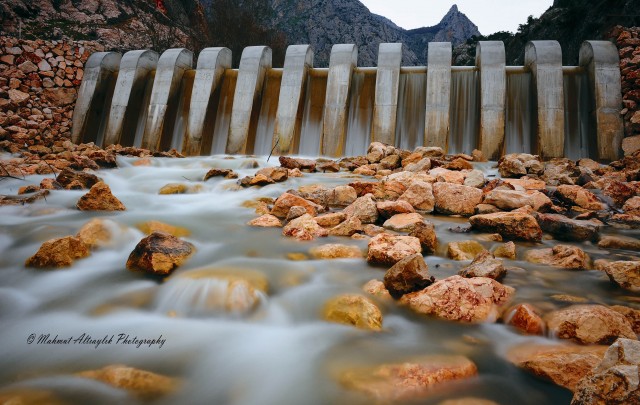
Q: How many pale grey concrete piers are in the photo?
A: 12